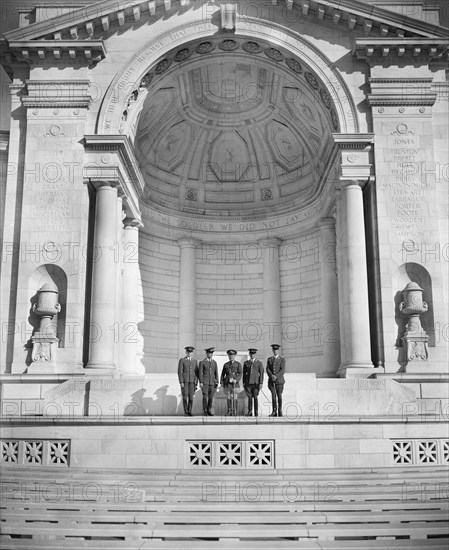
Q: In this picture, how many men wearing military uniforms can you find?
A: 5